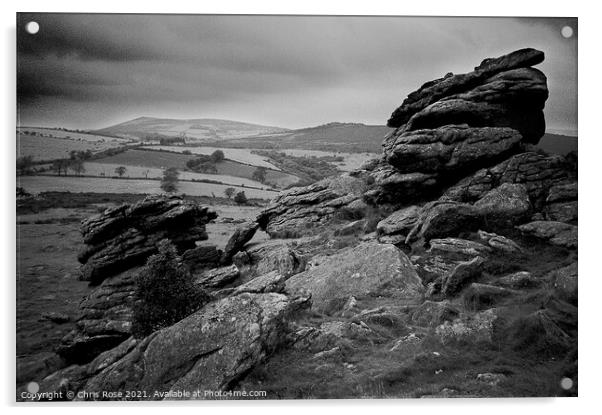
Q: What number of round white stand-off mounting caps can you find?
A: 4